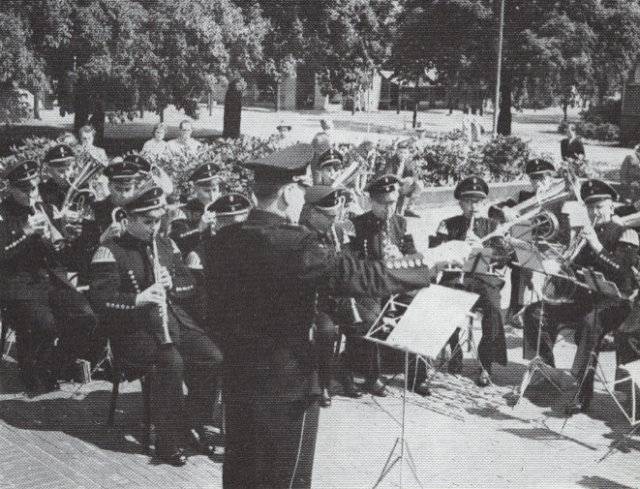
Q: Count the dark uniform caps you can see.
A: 14